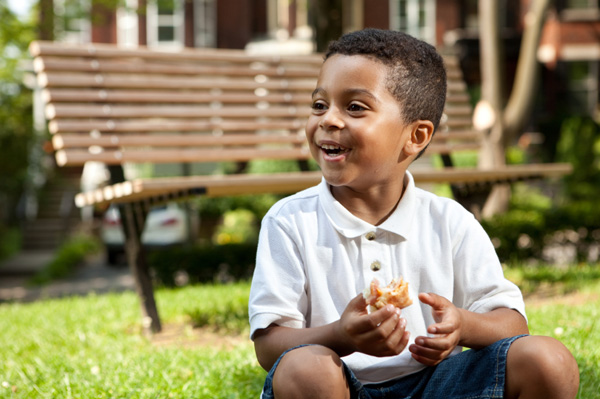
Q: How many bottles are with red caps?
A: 0